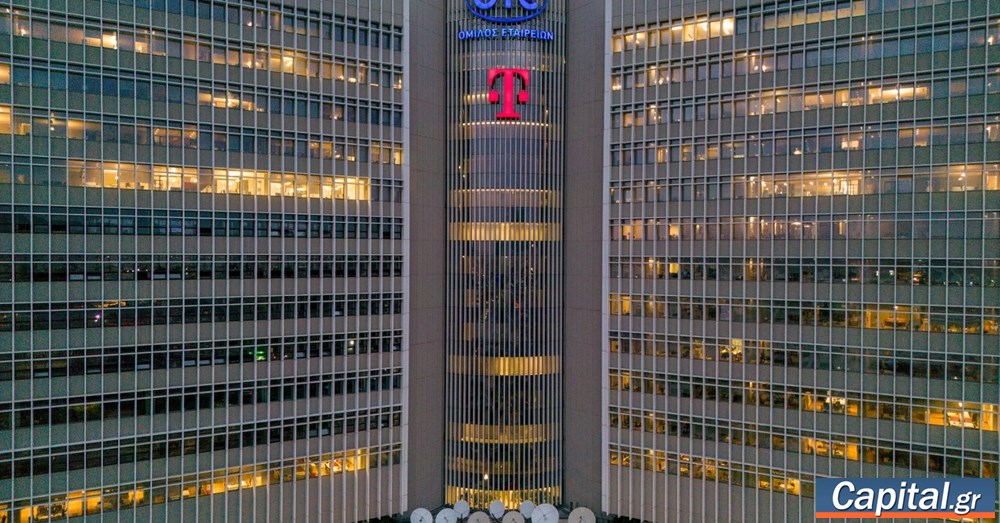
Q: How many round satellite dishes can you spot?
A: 9